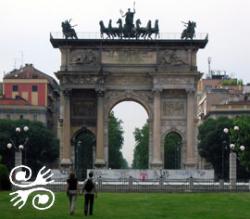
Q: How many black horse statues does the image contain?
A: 8